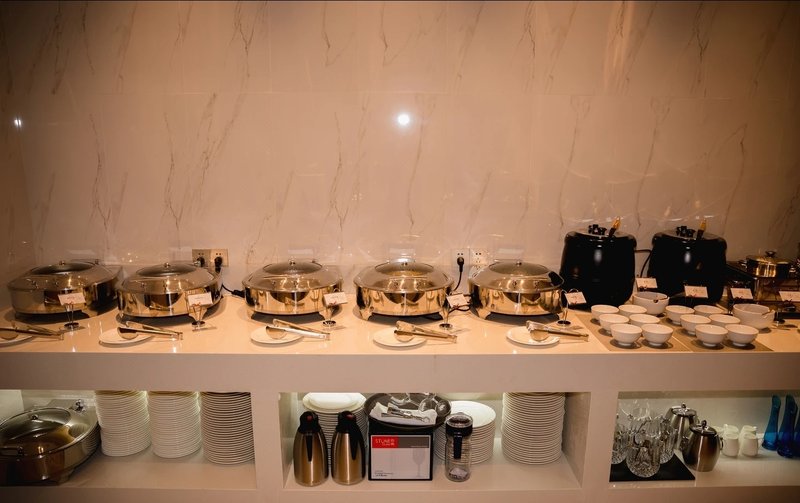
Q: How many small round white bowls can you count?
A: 12